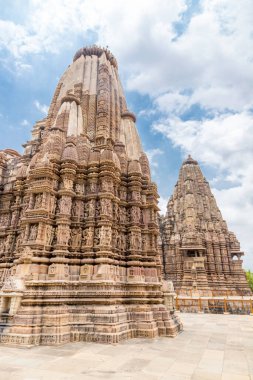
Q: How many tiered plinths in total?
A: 2